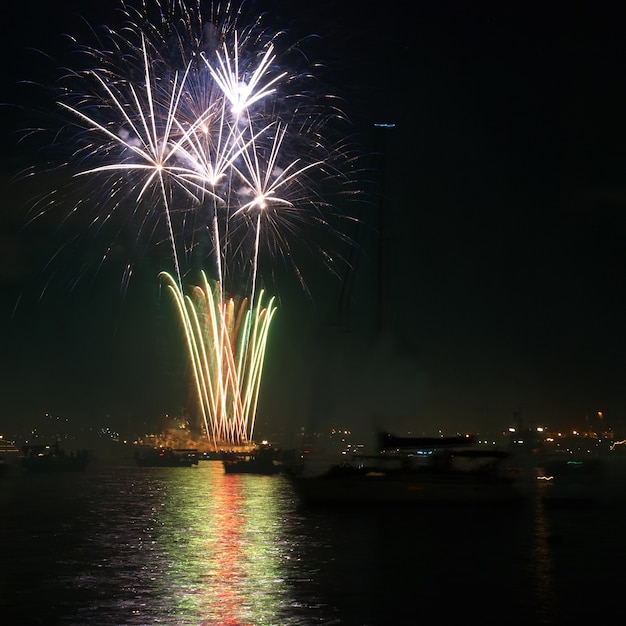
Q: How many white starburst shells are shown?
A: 4